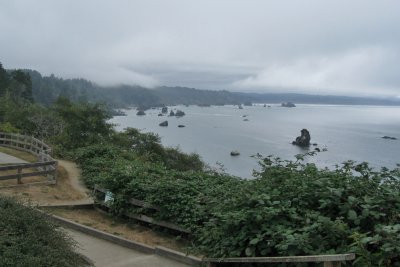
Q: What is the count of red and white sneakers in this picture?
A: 0